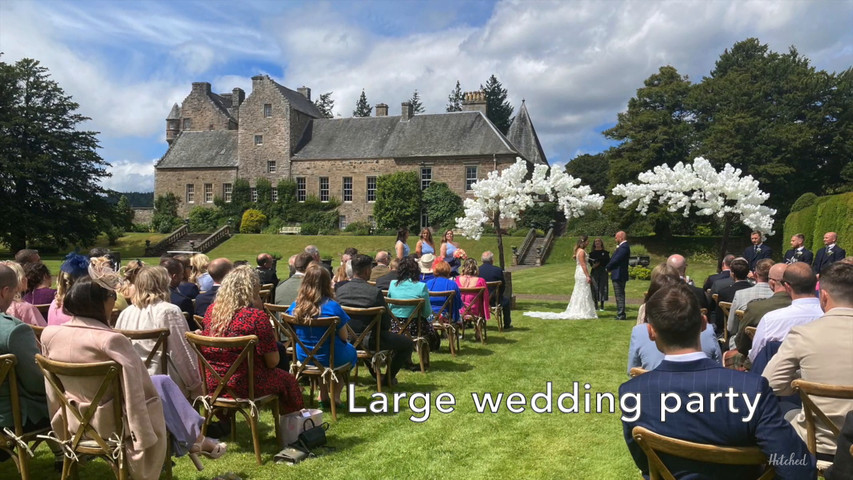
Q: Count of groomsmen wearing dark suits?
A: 3